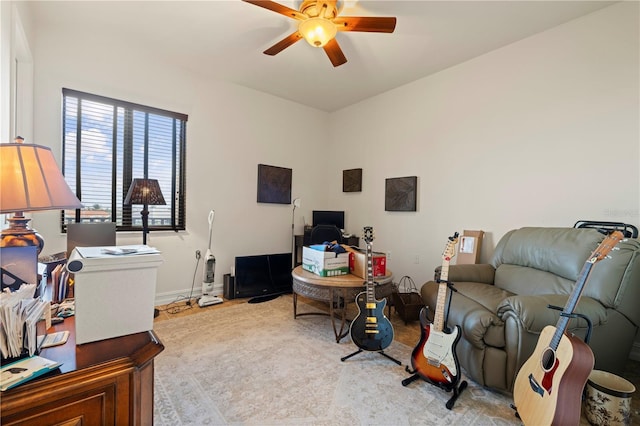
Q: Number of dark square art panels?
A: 3